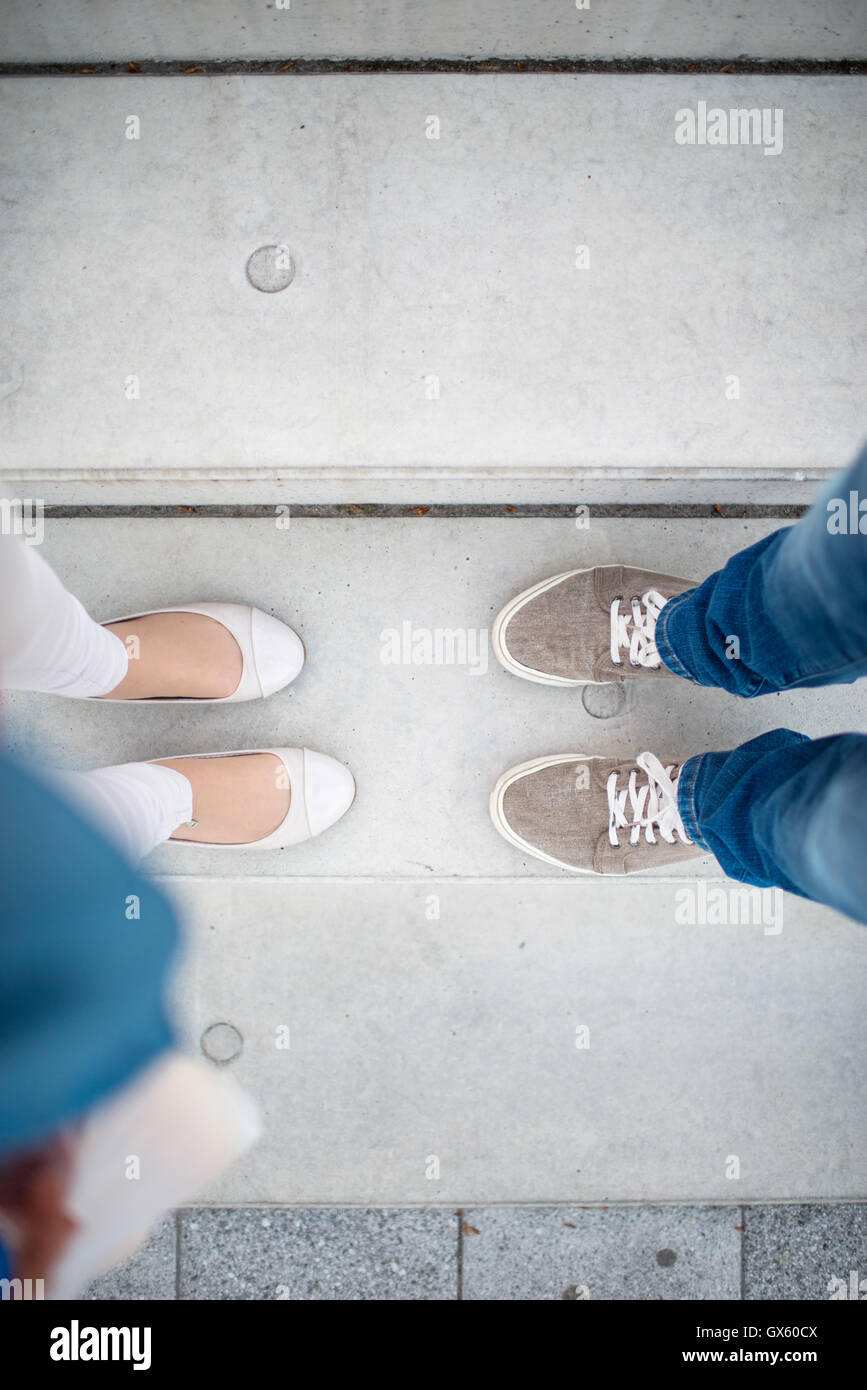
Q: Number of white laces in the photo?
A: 2